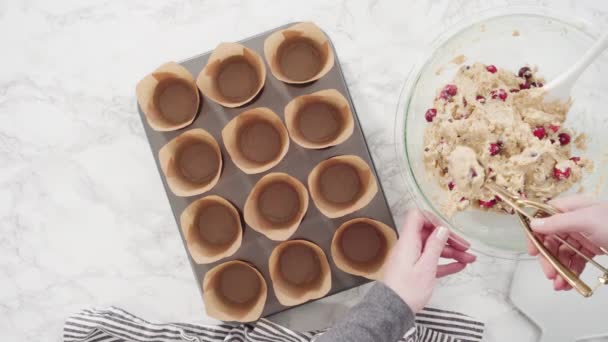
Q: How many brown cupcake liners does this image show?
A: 12